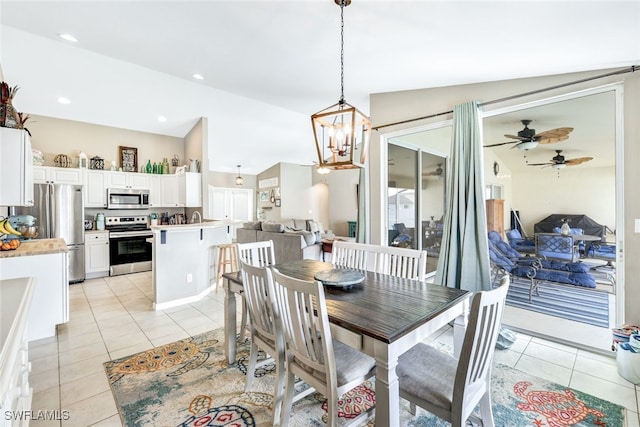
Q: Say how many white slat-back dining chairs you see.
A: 4